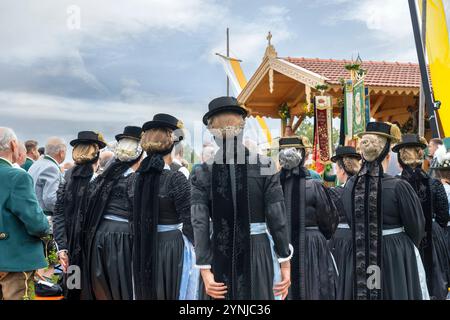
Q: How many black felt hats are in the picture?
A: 8